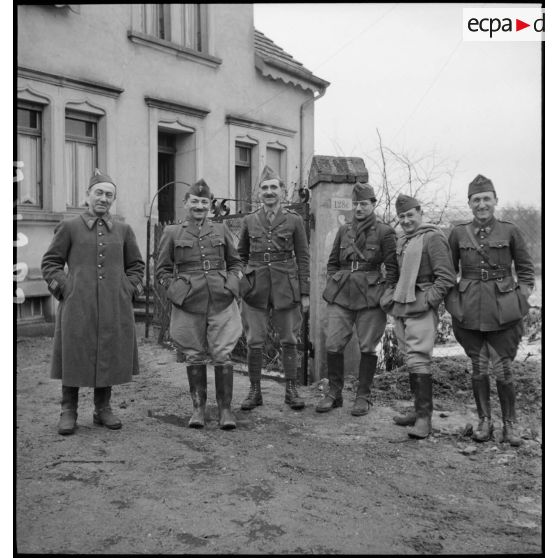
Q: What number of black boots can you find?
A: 12